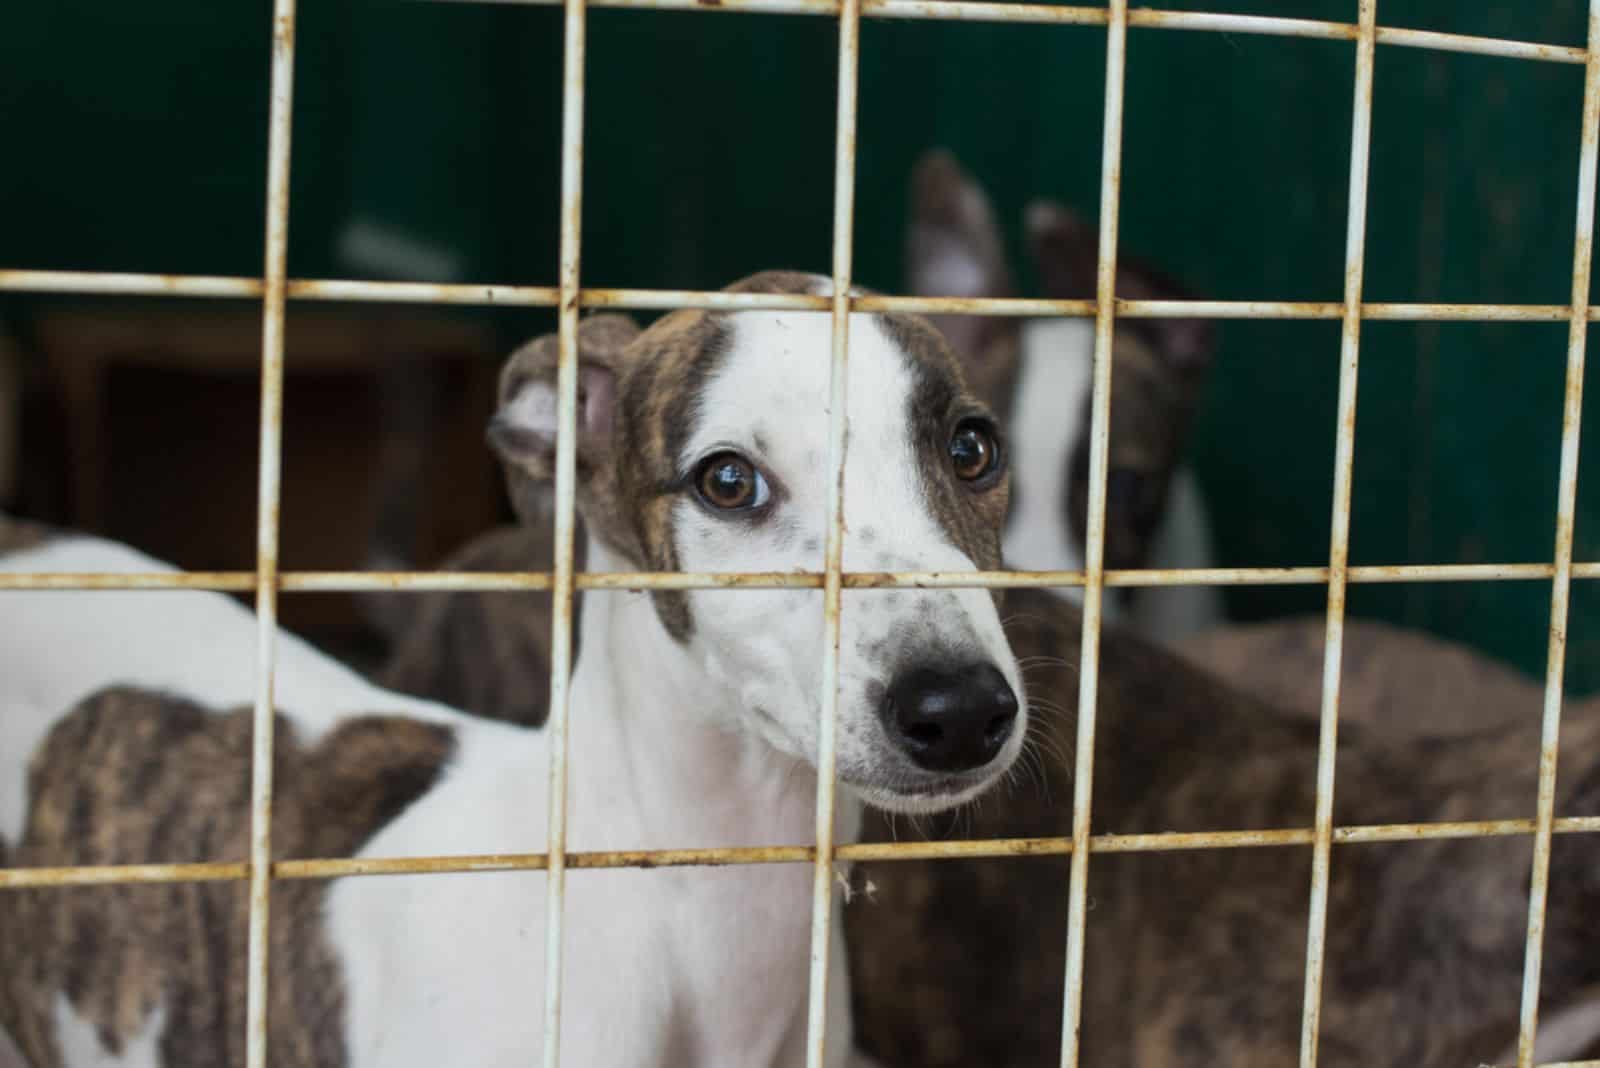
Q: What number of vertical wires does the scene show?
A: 6